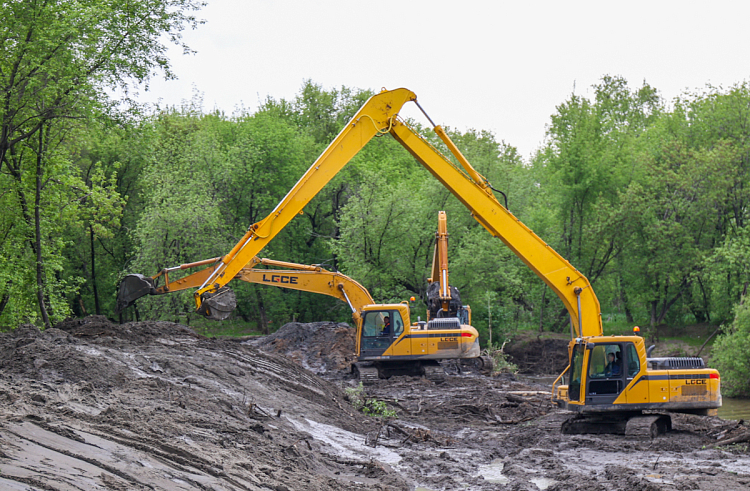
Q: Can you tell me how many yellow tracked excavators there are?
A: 3